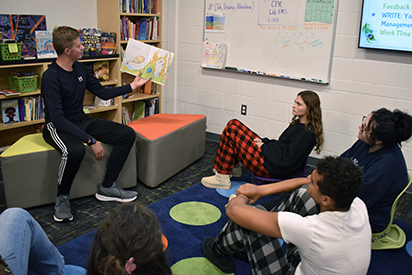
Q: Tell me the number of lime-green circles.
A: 2